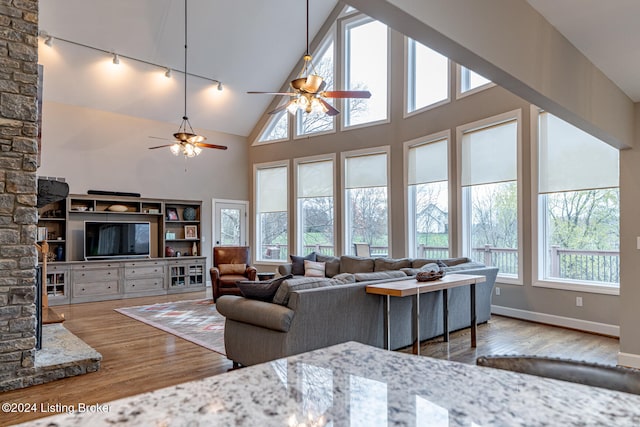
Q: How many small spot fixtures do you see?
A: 4